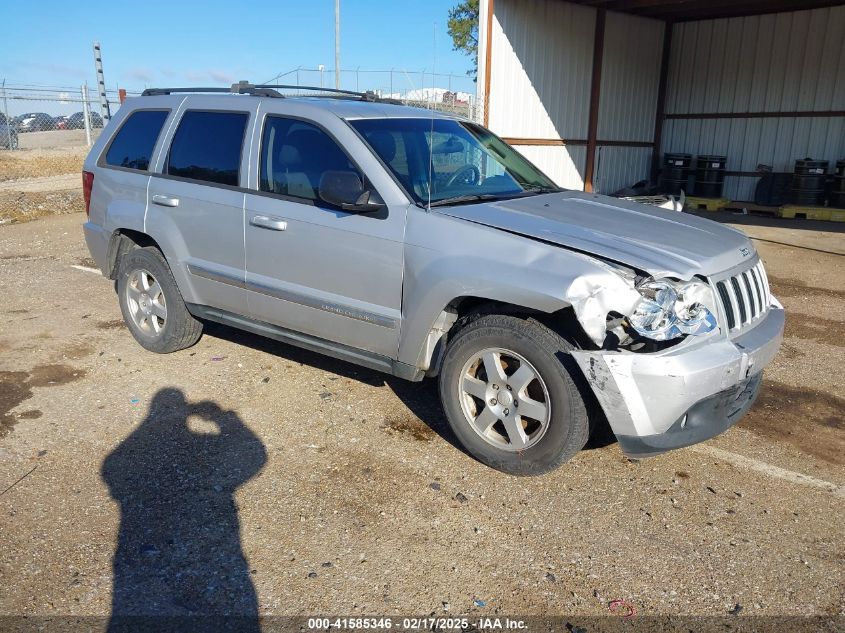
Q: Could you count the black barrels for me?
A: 4